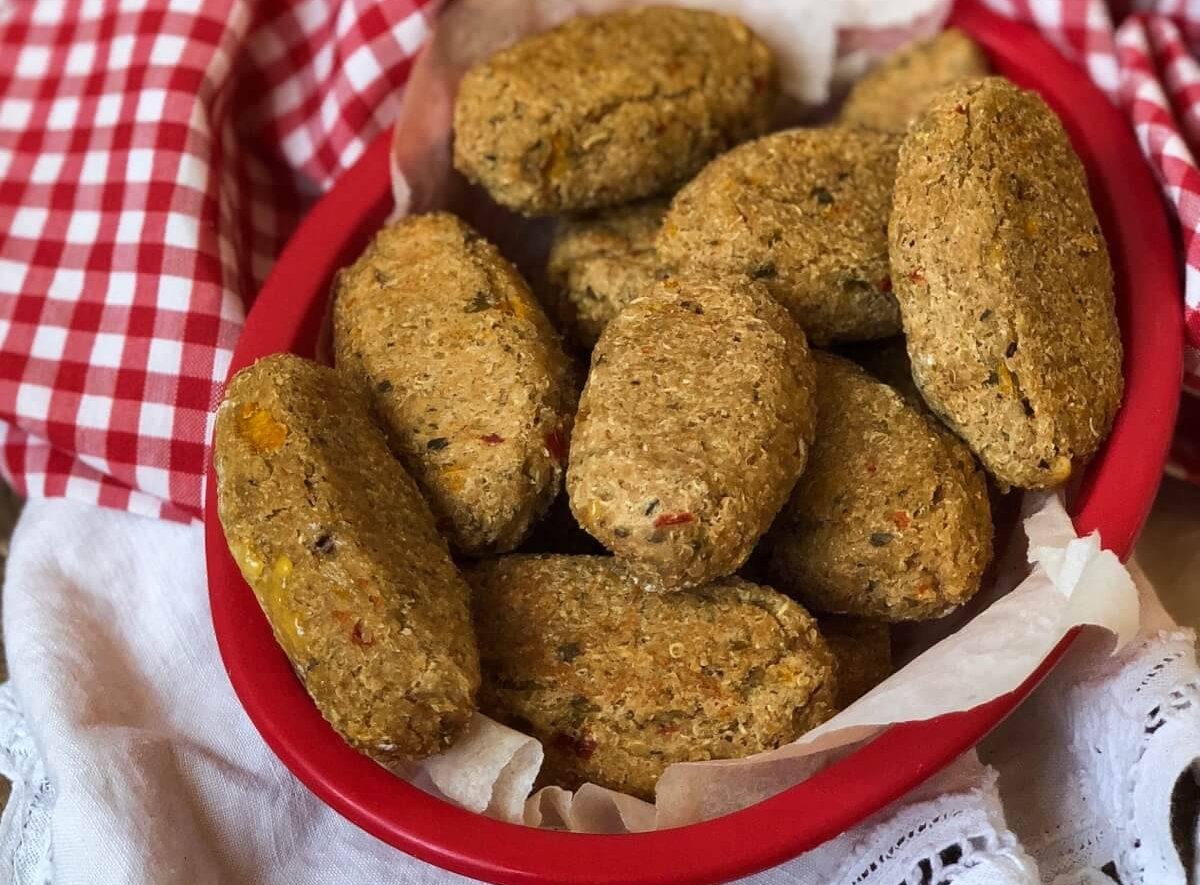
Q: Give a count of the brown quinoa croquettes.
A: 11